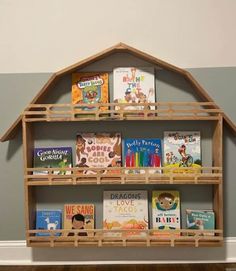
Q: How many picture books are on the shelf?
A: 11